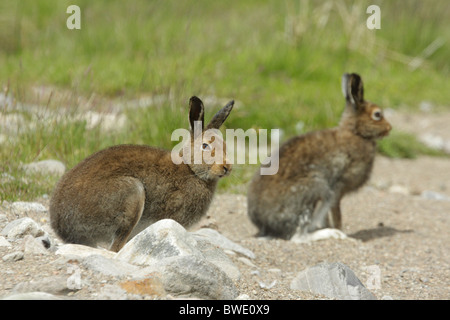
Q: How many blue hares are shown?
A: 2